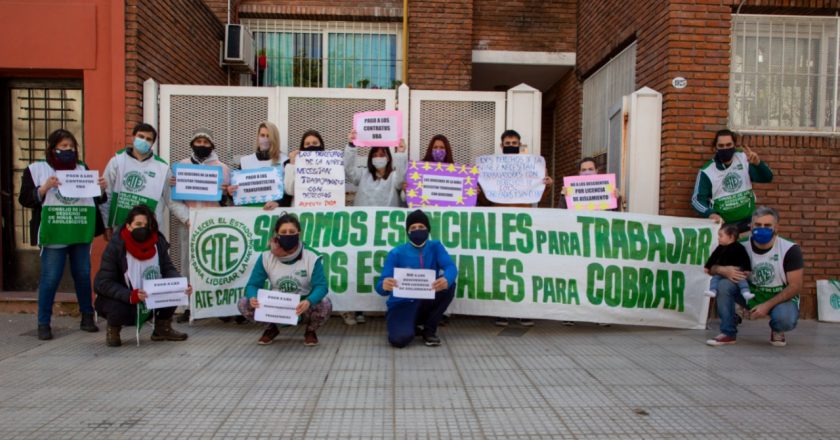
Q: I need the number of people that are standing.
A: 10